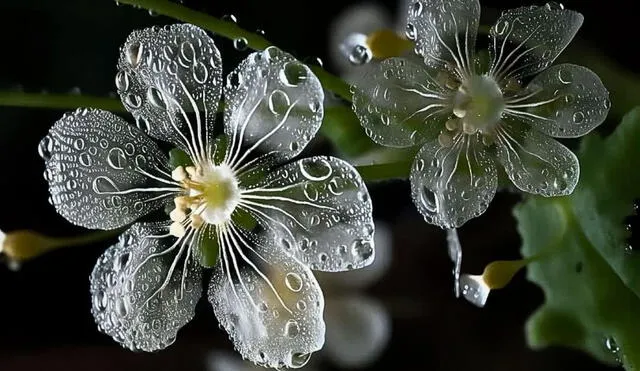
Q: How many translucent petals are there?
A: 12